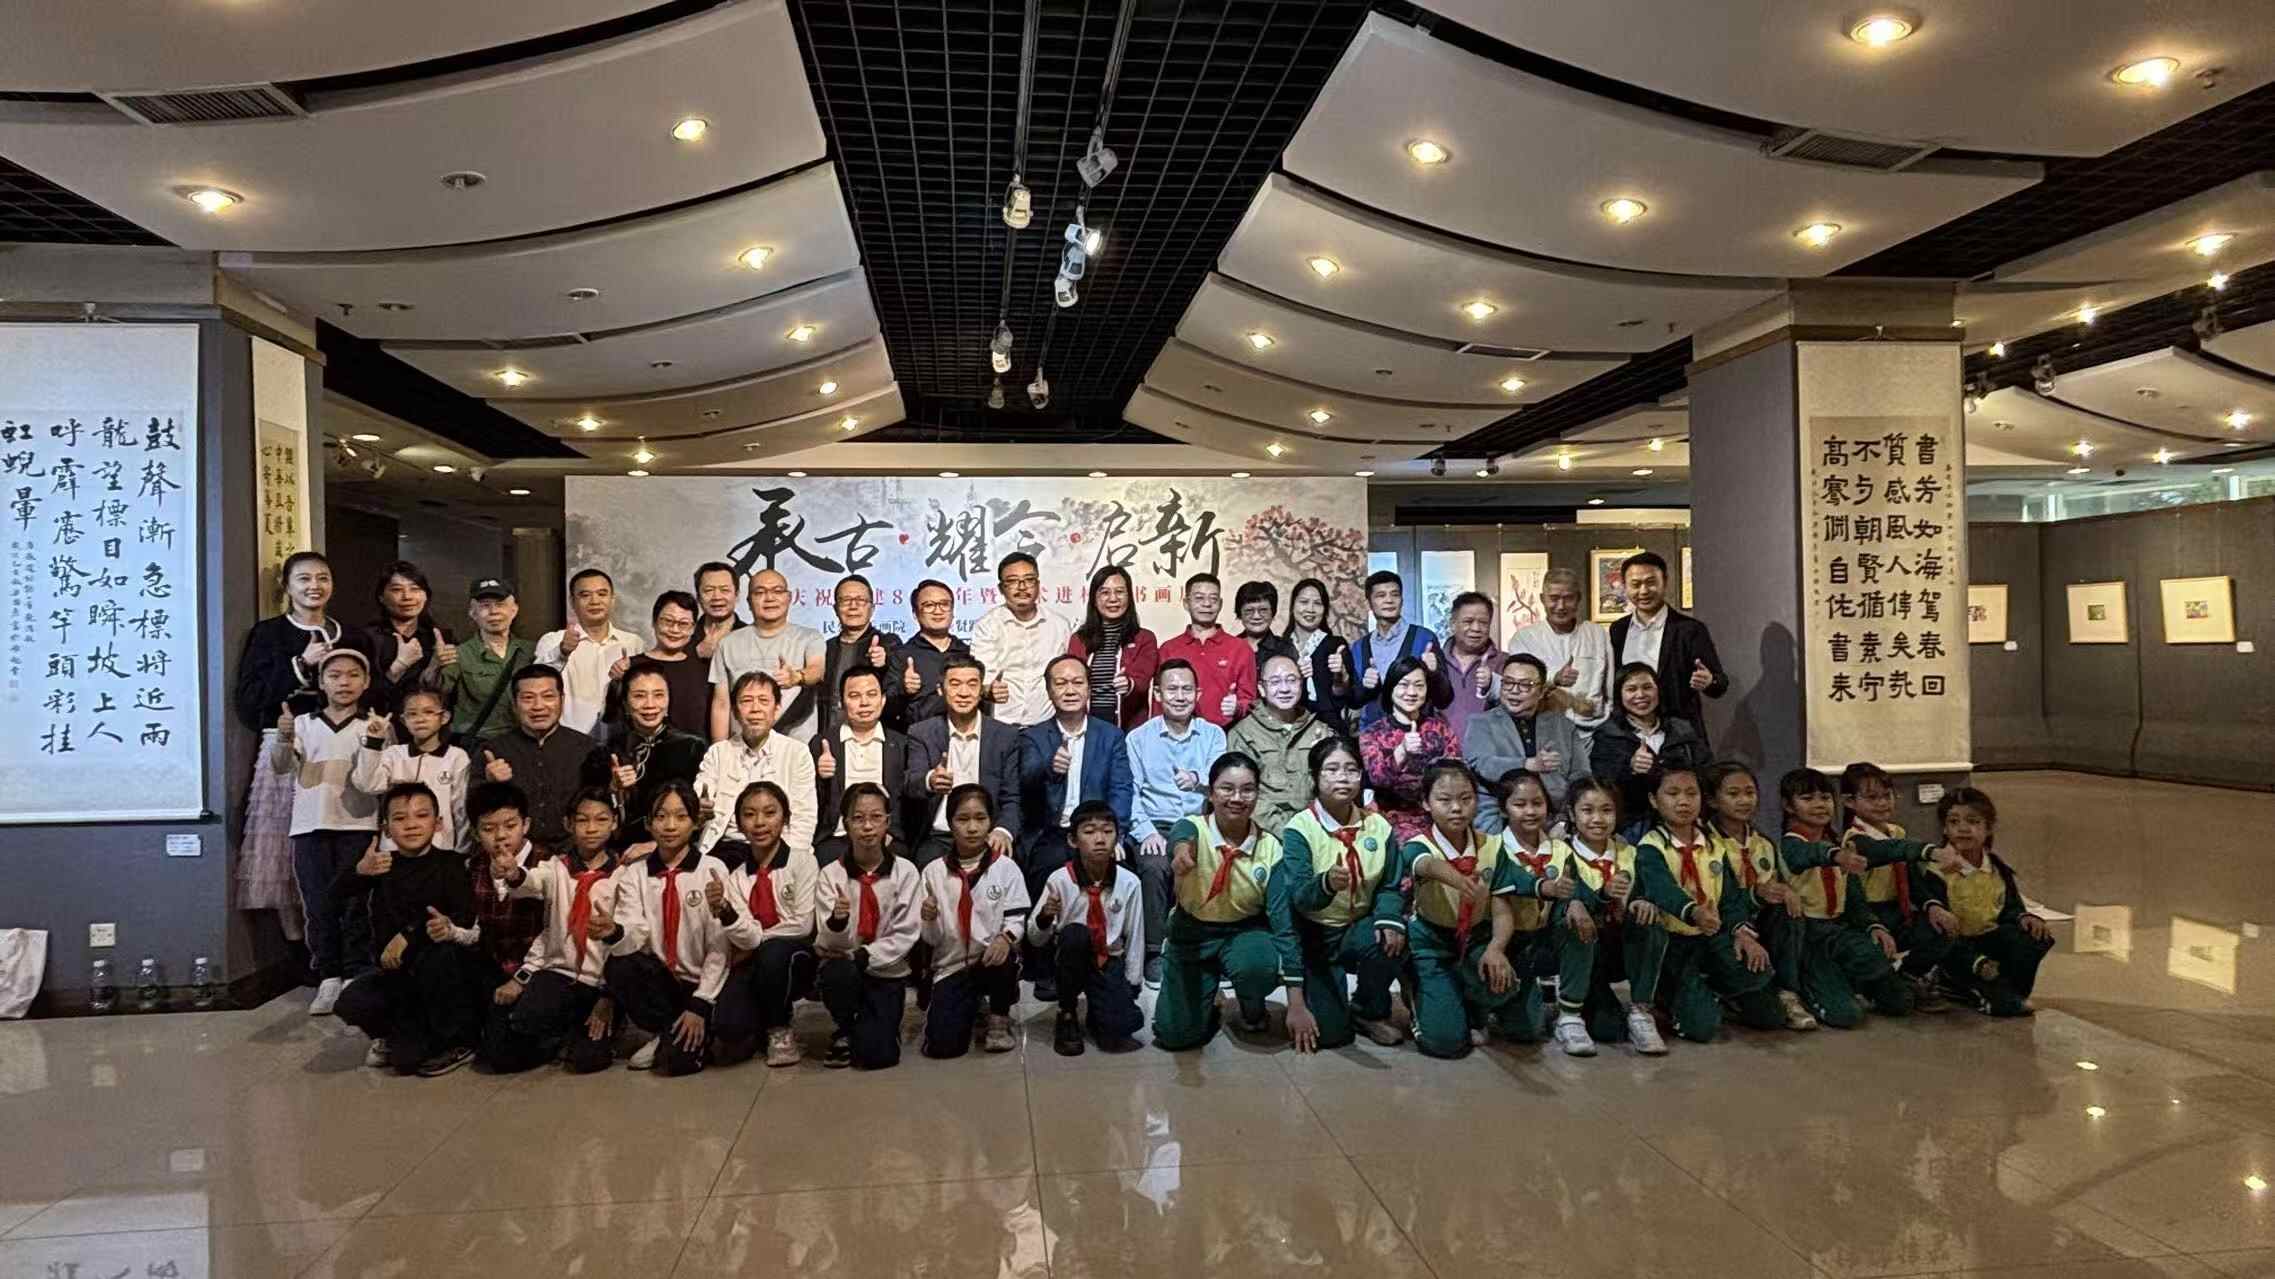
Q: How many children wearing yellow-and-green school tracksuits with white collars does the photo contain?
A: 10